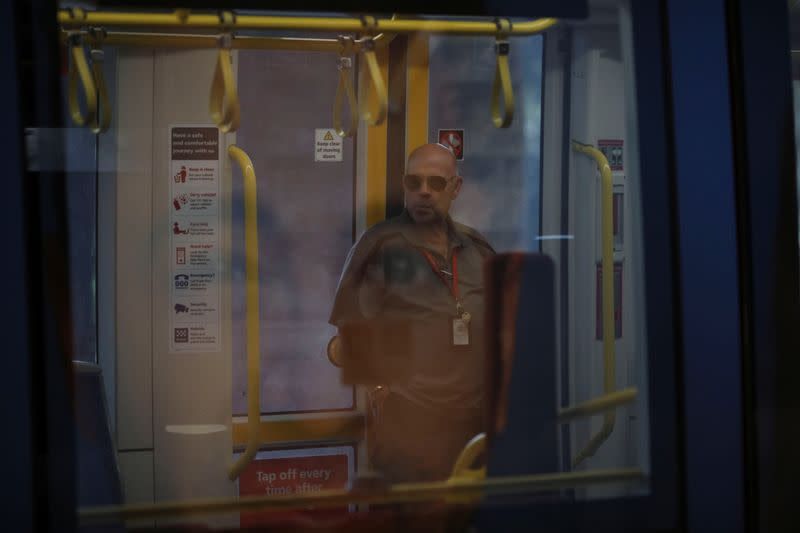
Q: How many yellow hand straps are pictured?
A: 6